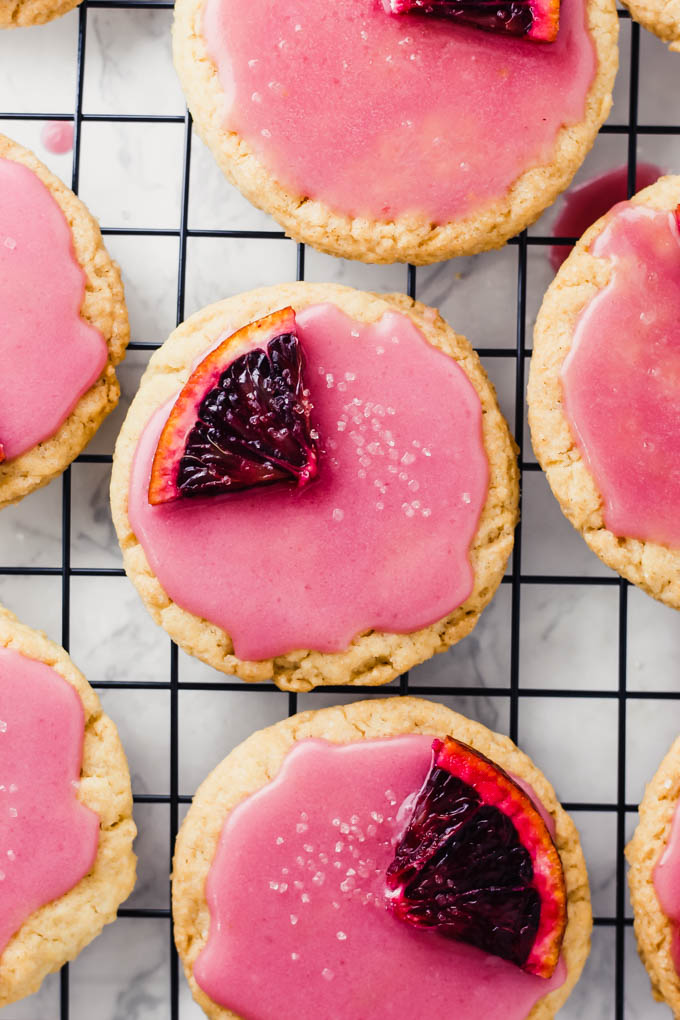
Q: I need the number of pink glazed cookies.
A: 7